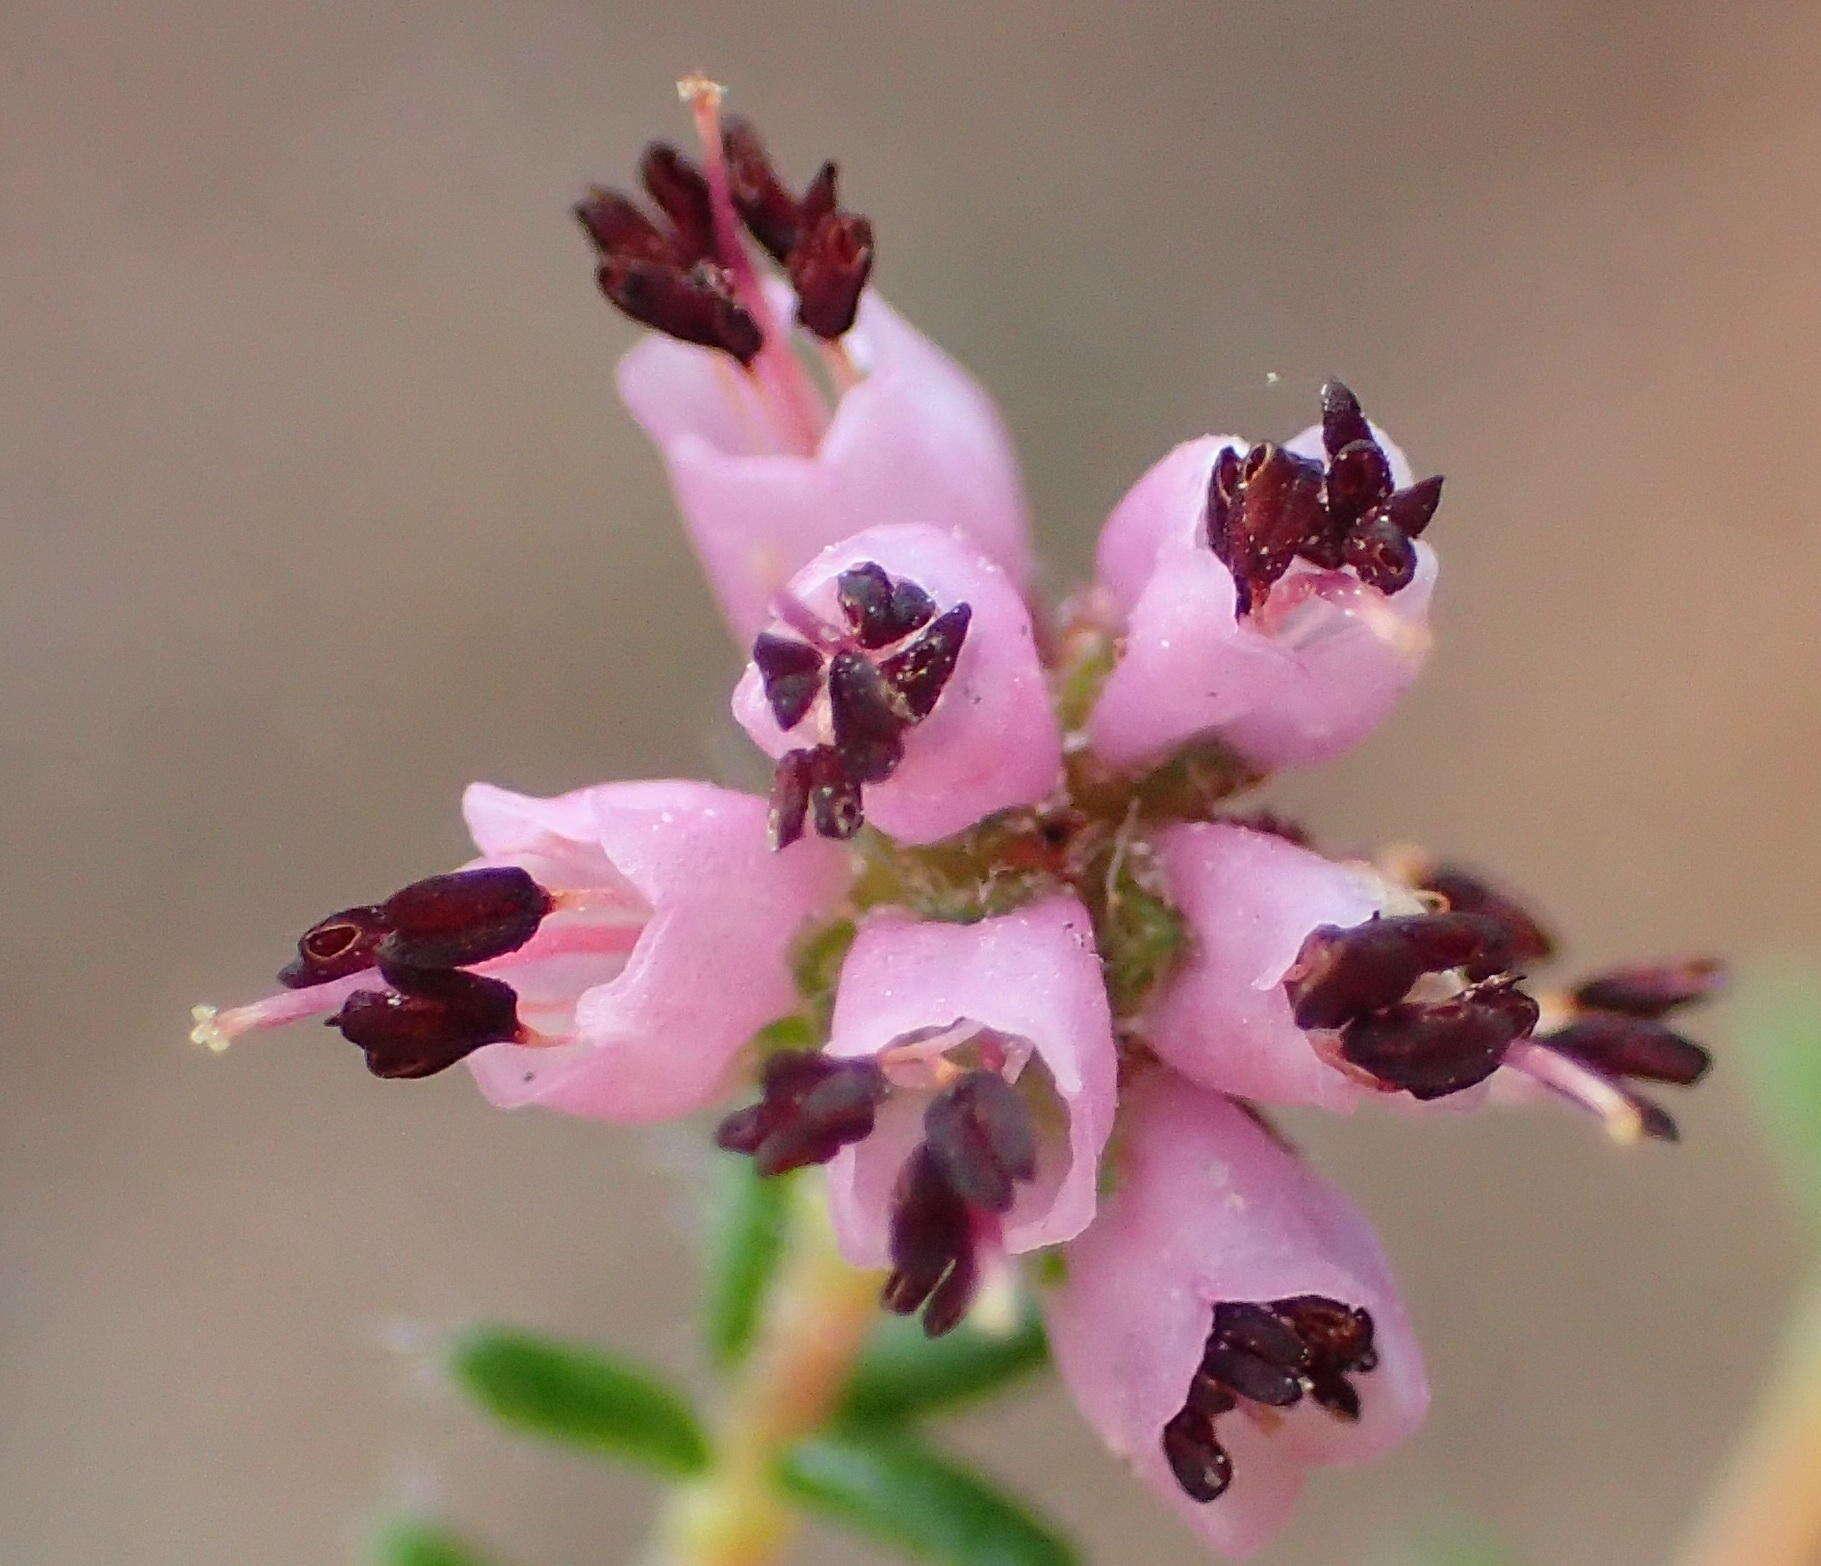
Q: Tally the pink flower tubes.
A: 7